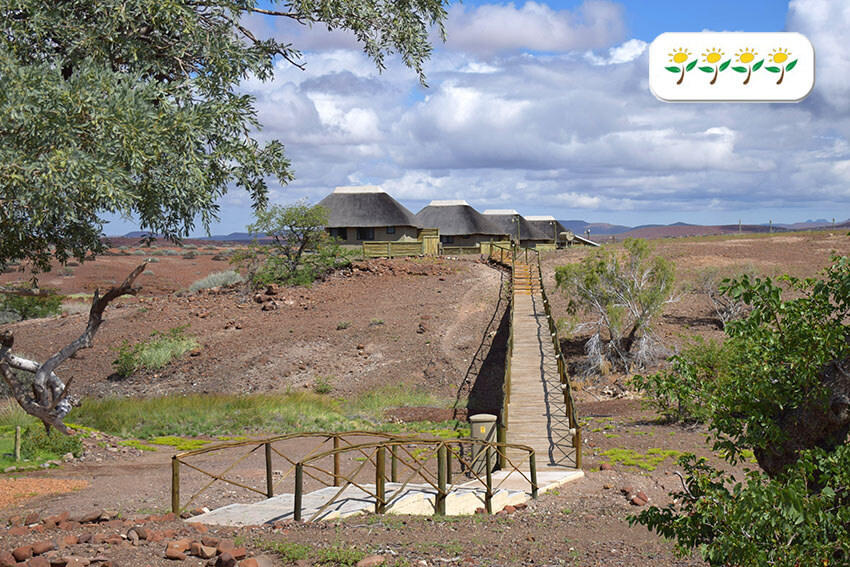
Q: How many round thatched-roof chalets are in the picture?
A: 4